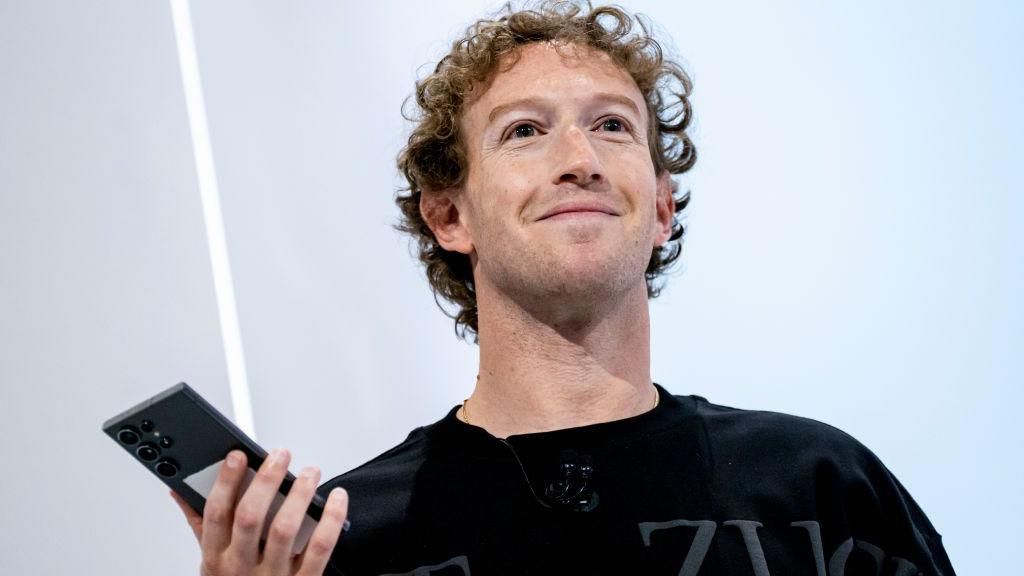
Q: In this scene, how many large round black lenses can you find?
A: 3